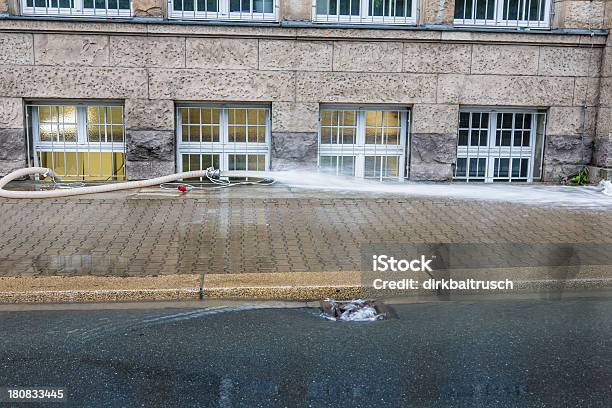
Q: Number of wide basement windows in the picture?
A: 4